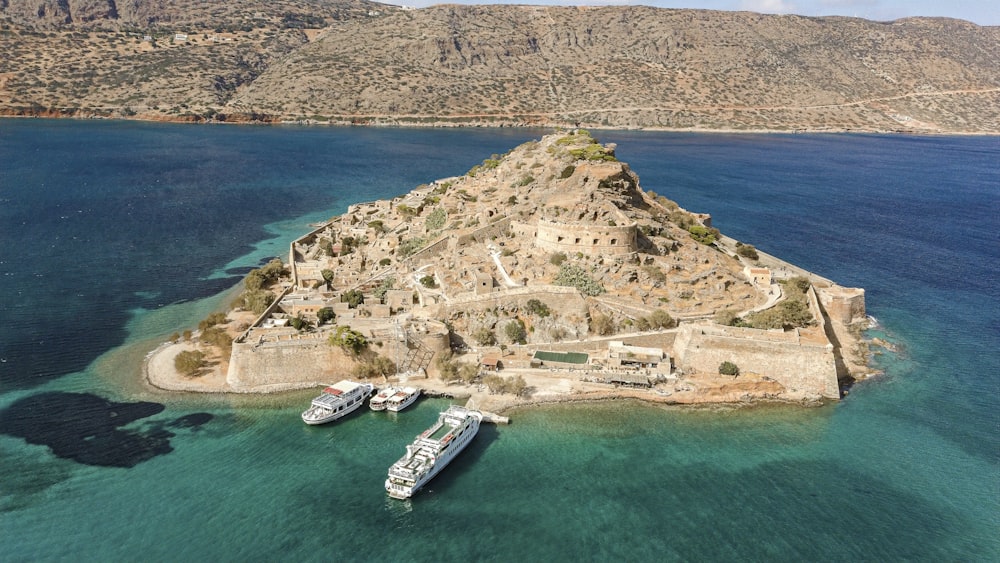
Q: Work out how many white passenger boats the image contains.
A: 4